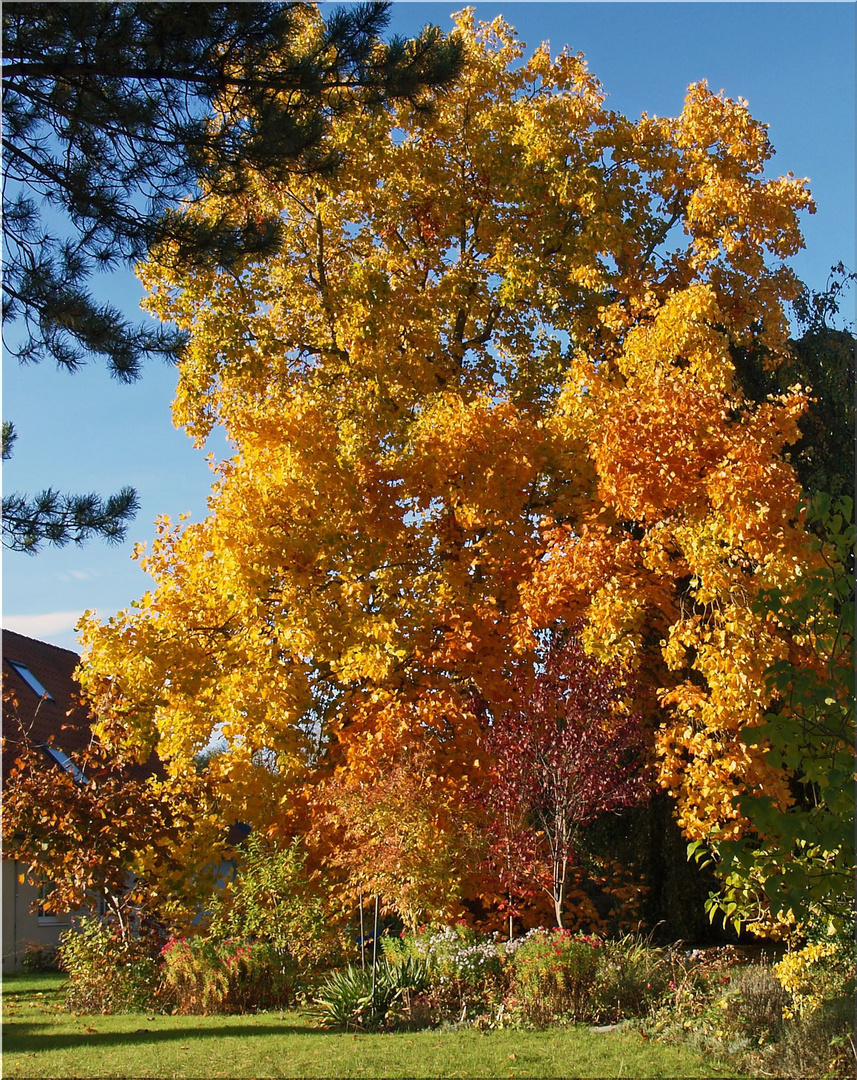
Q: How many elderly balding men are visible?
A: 0